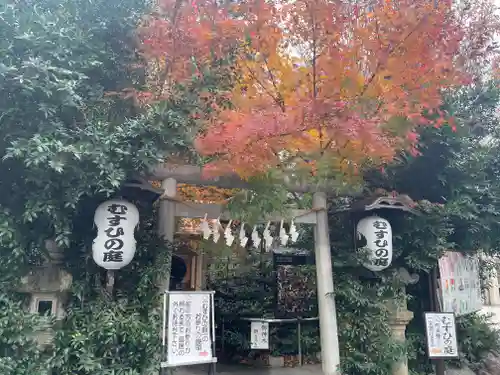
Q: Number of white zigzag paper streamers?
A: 8